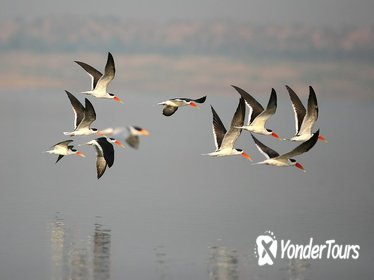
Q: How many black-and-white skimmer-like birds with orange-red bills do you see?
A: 10